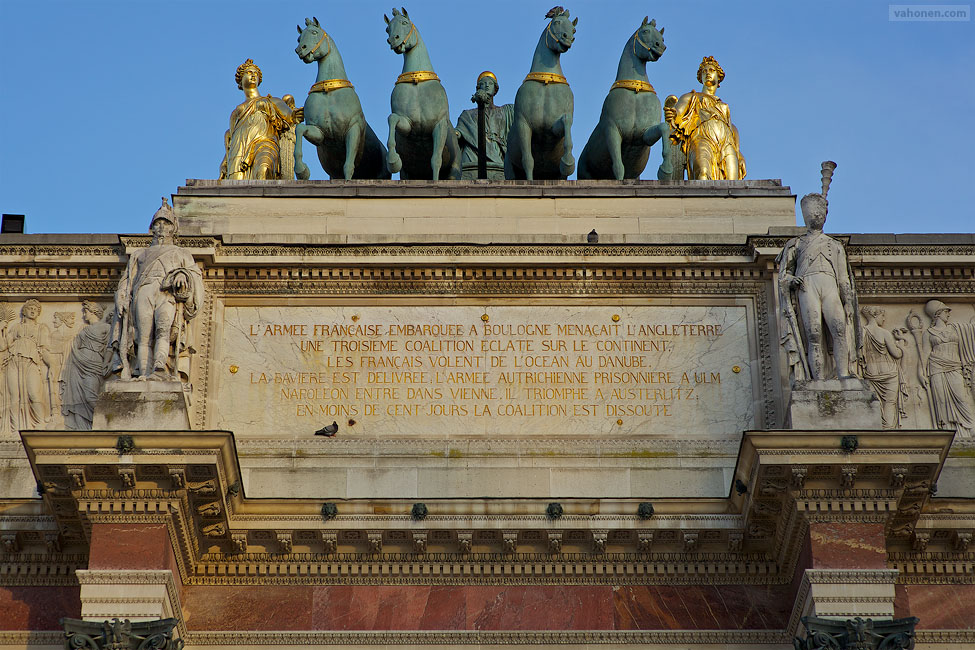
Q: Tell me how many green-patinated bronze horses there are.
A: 4